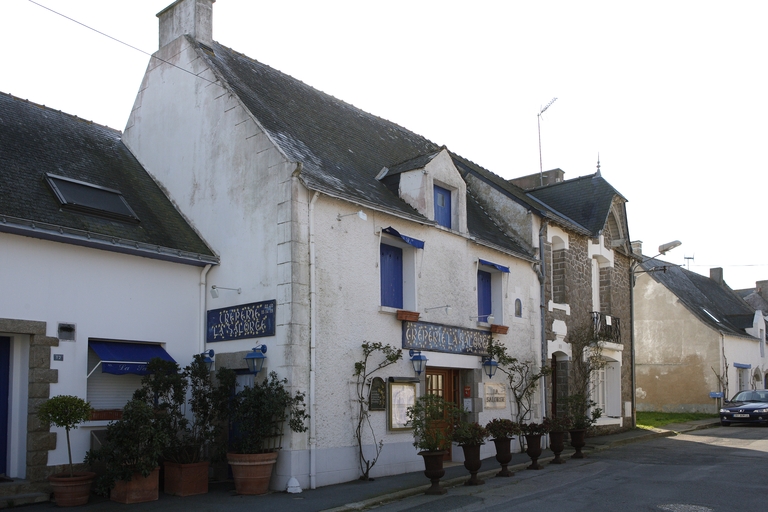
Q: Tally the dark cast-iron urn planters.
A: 6